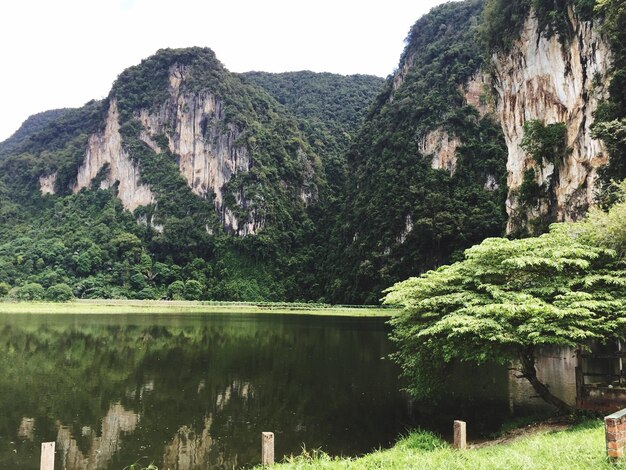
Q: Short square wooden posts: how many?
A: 3